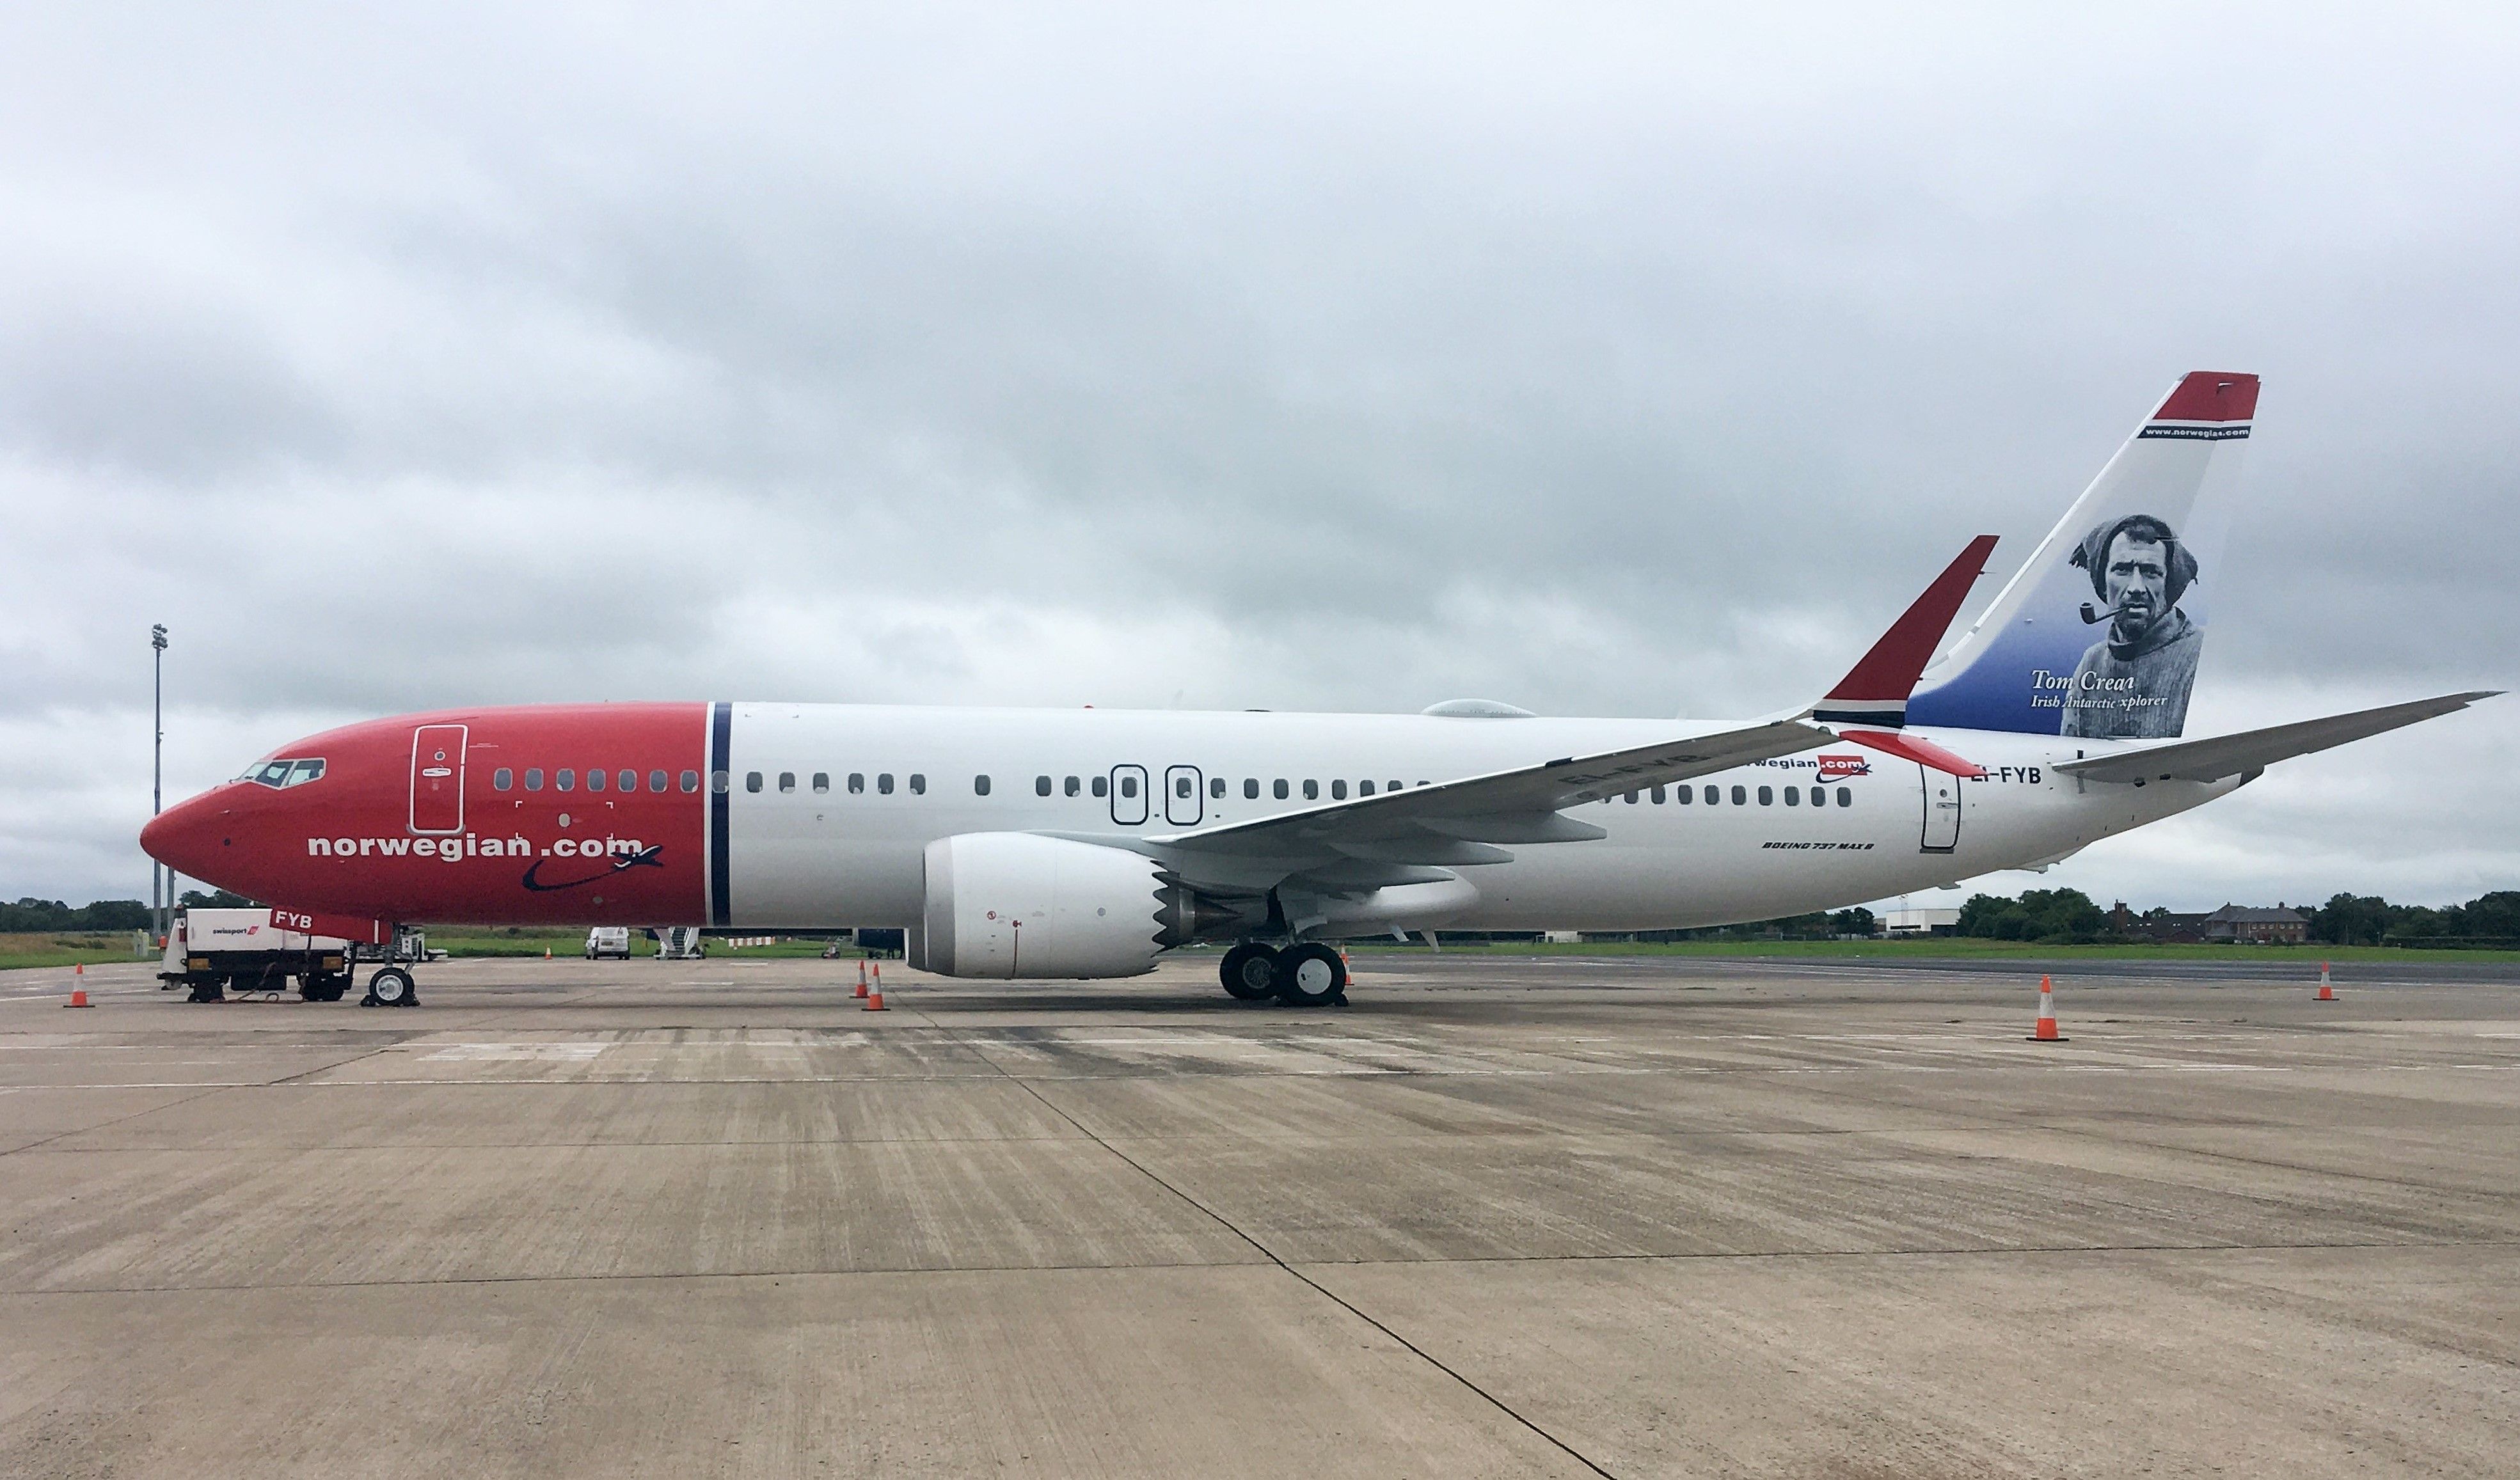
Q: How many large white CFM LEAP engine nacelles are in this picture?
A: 1